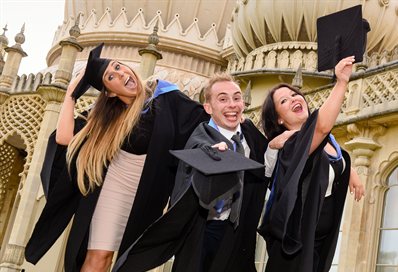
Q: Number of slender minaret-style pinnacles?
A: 4